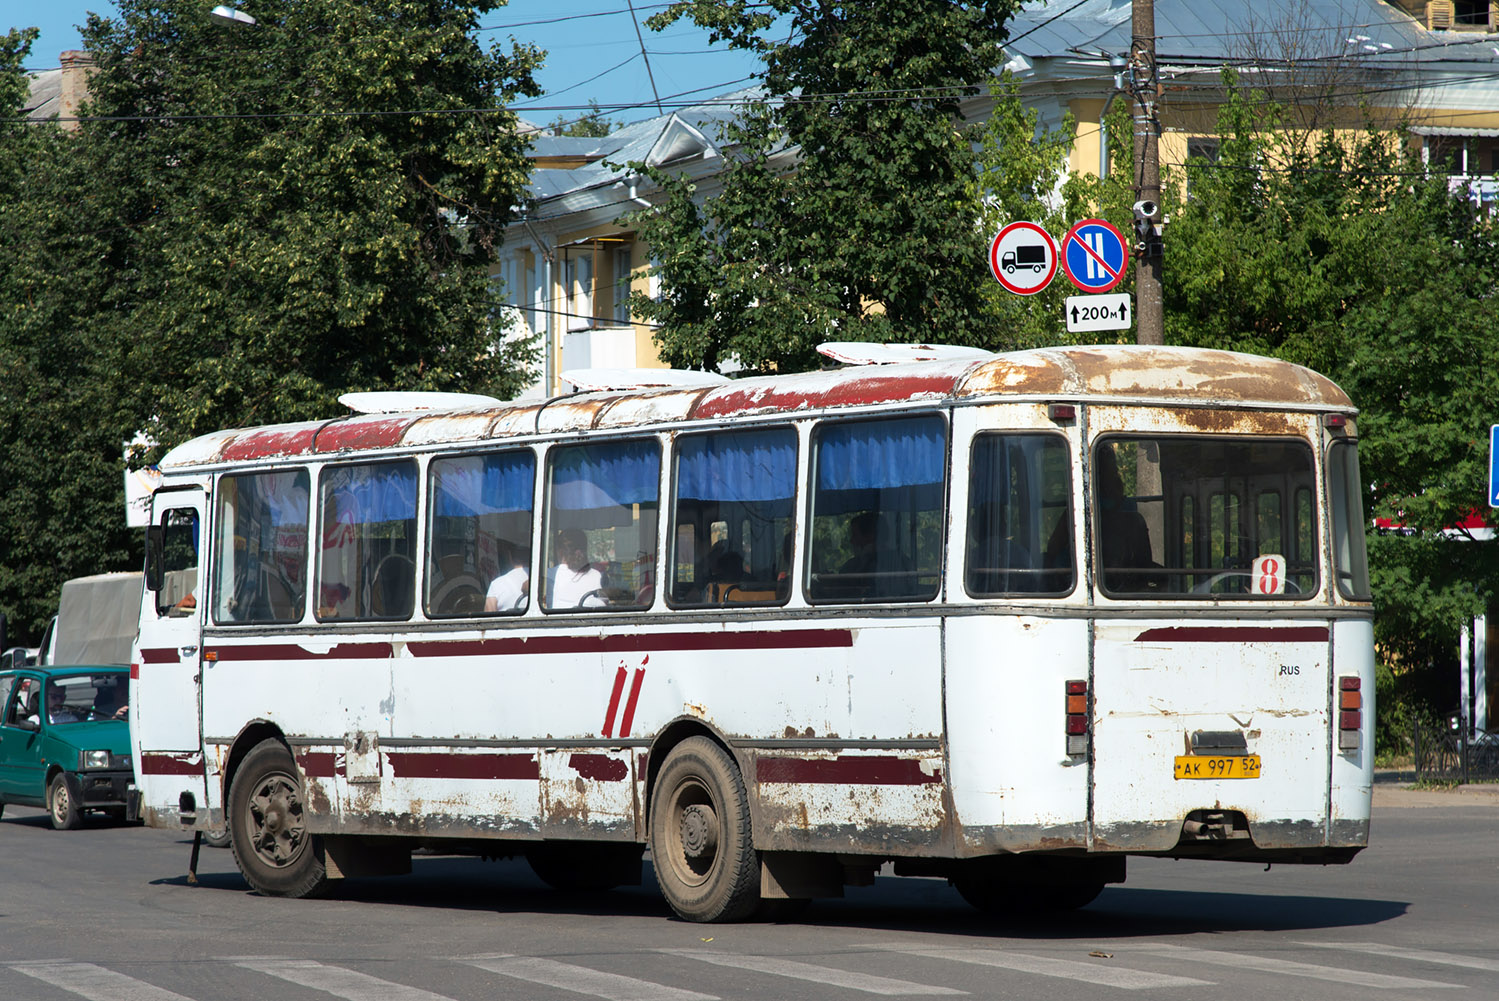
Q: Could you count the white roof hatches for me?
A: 3